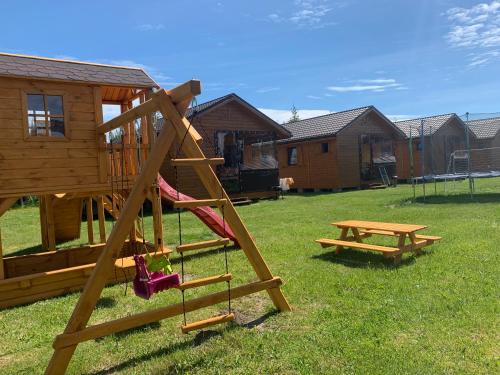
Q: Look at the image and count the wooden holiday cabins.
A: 4